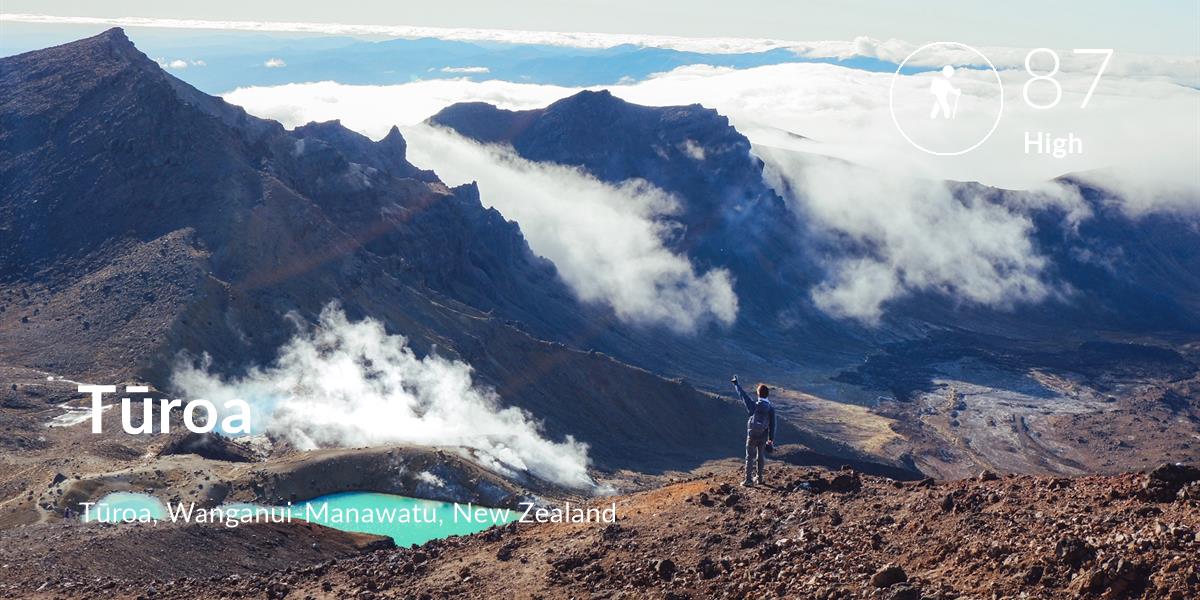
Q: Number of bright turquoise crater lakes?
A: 2